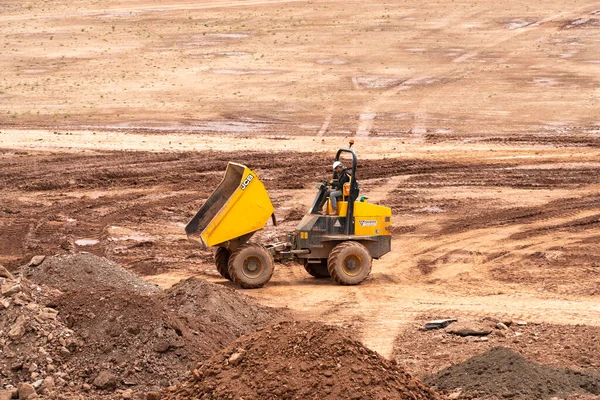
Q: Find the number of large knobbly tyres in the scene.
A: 4